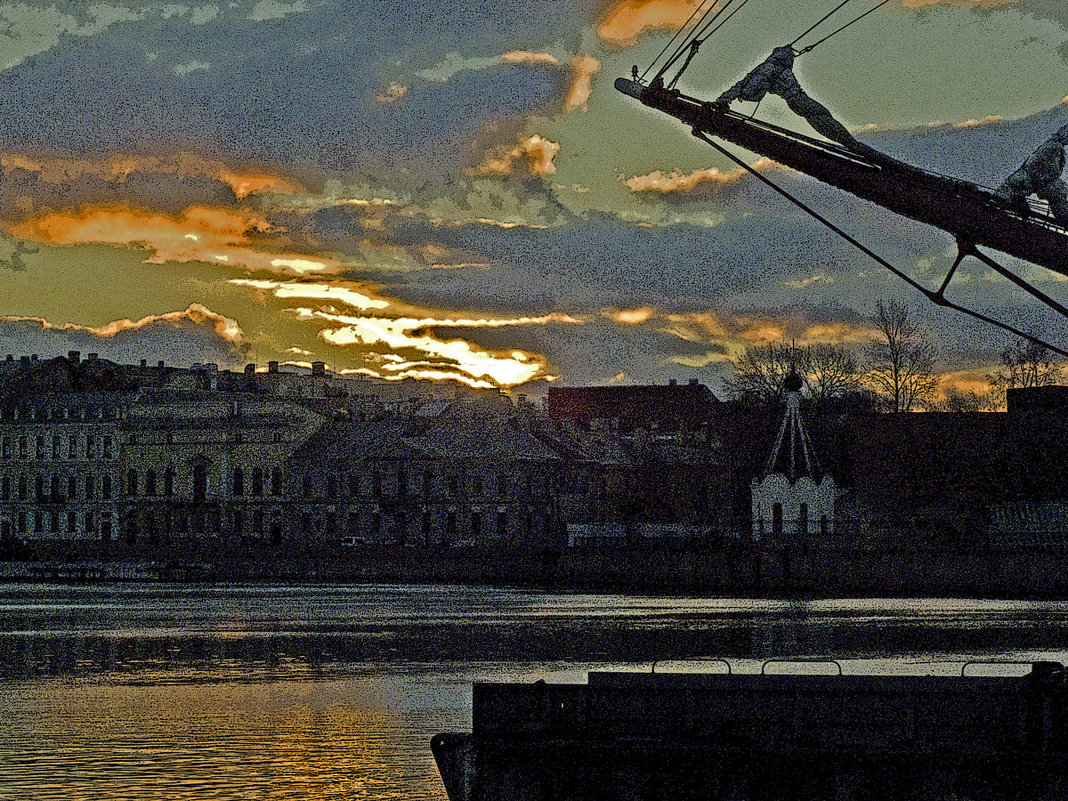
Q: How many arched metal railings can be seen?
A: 3